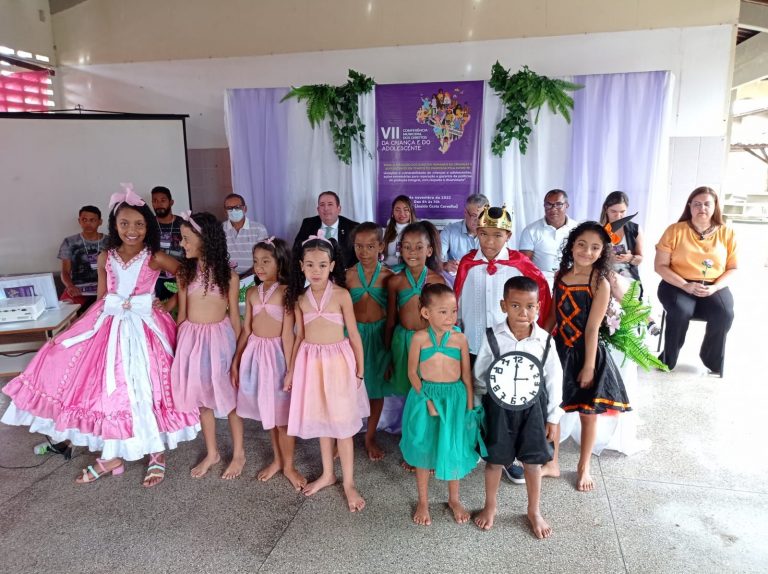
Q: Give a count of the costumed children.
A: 10